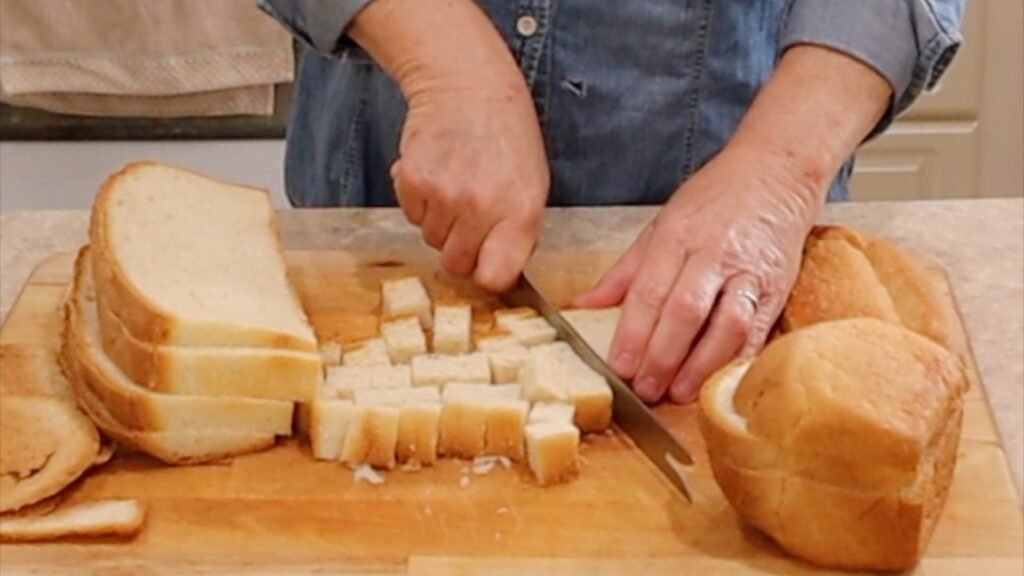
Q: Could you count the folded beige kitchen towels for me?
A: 1